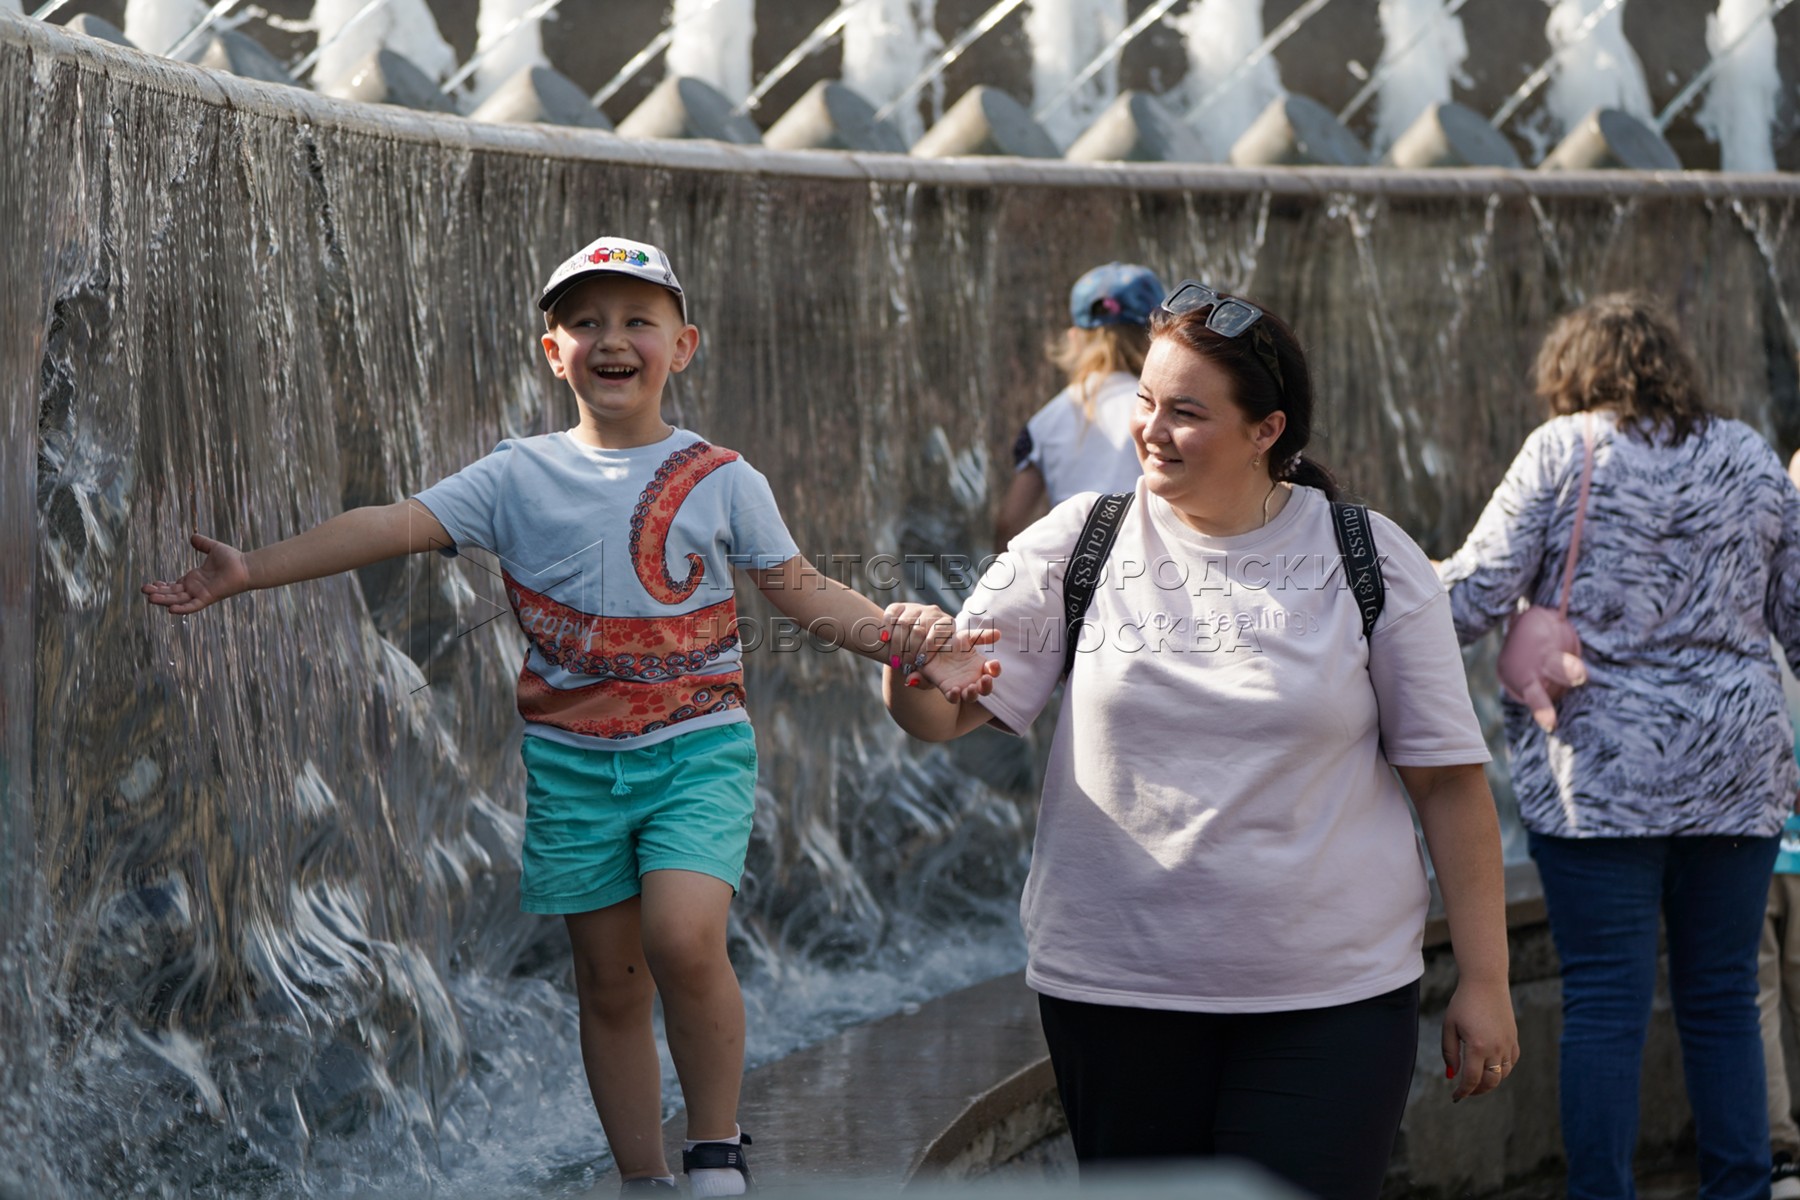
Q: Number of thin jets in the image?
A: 12